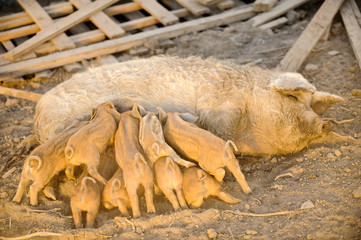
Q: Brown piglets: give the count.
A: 9